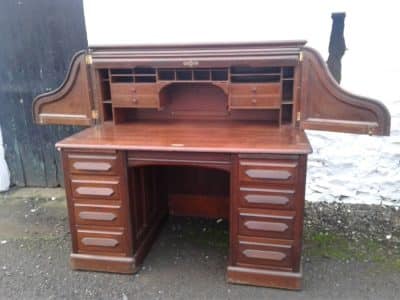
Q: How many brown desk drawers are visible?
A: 12